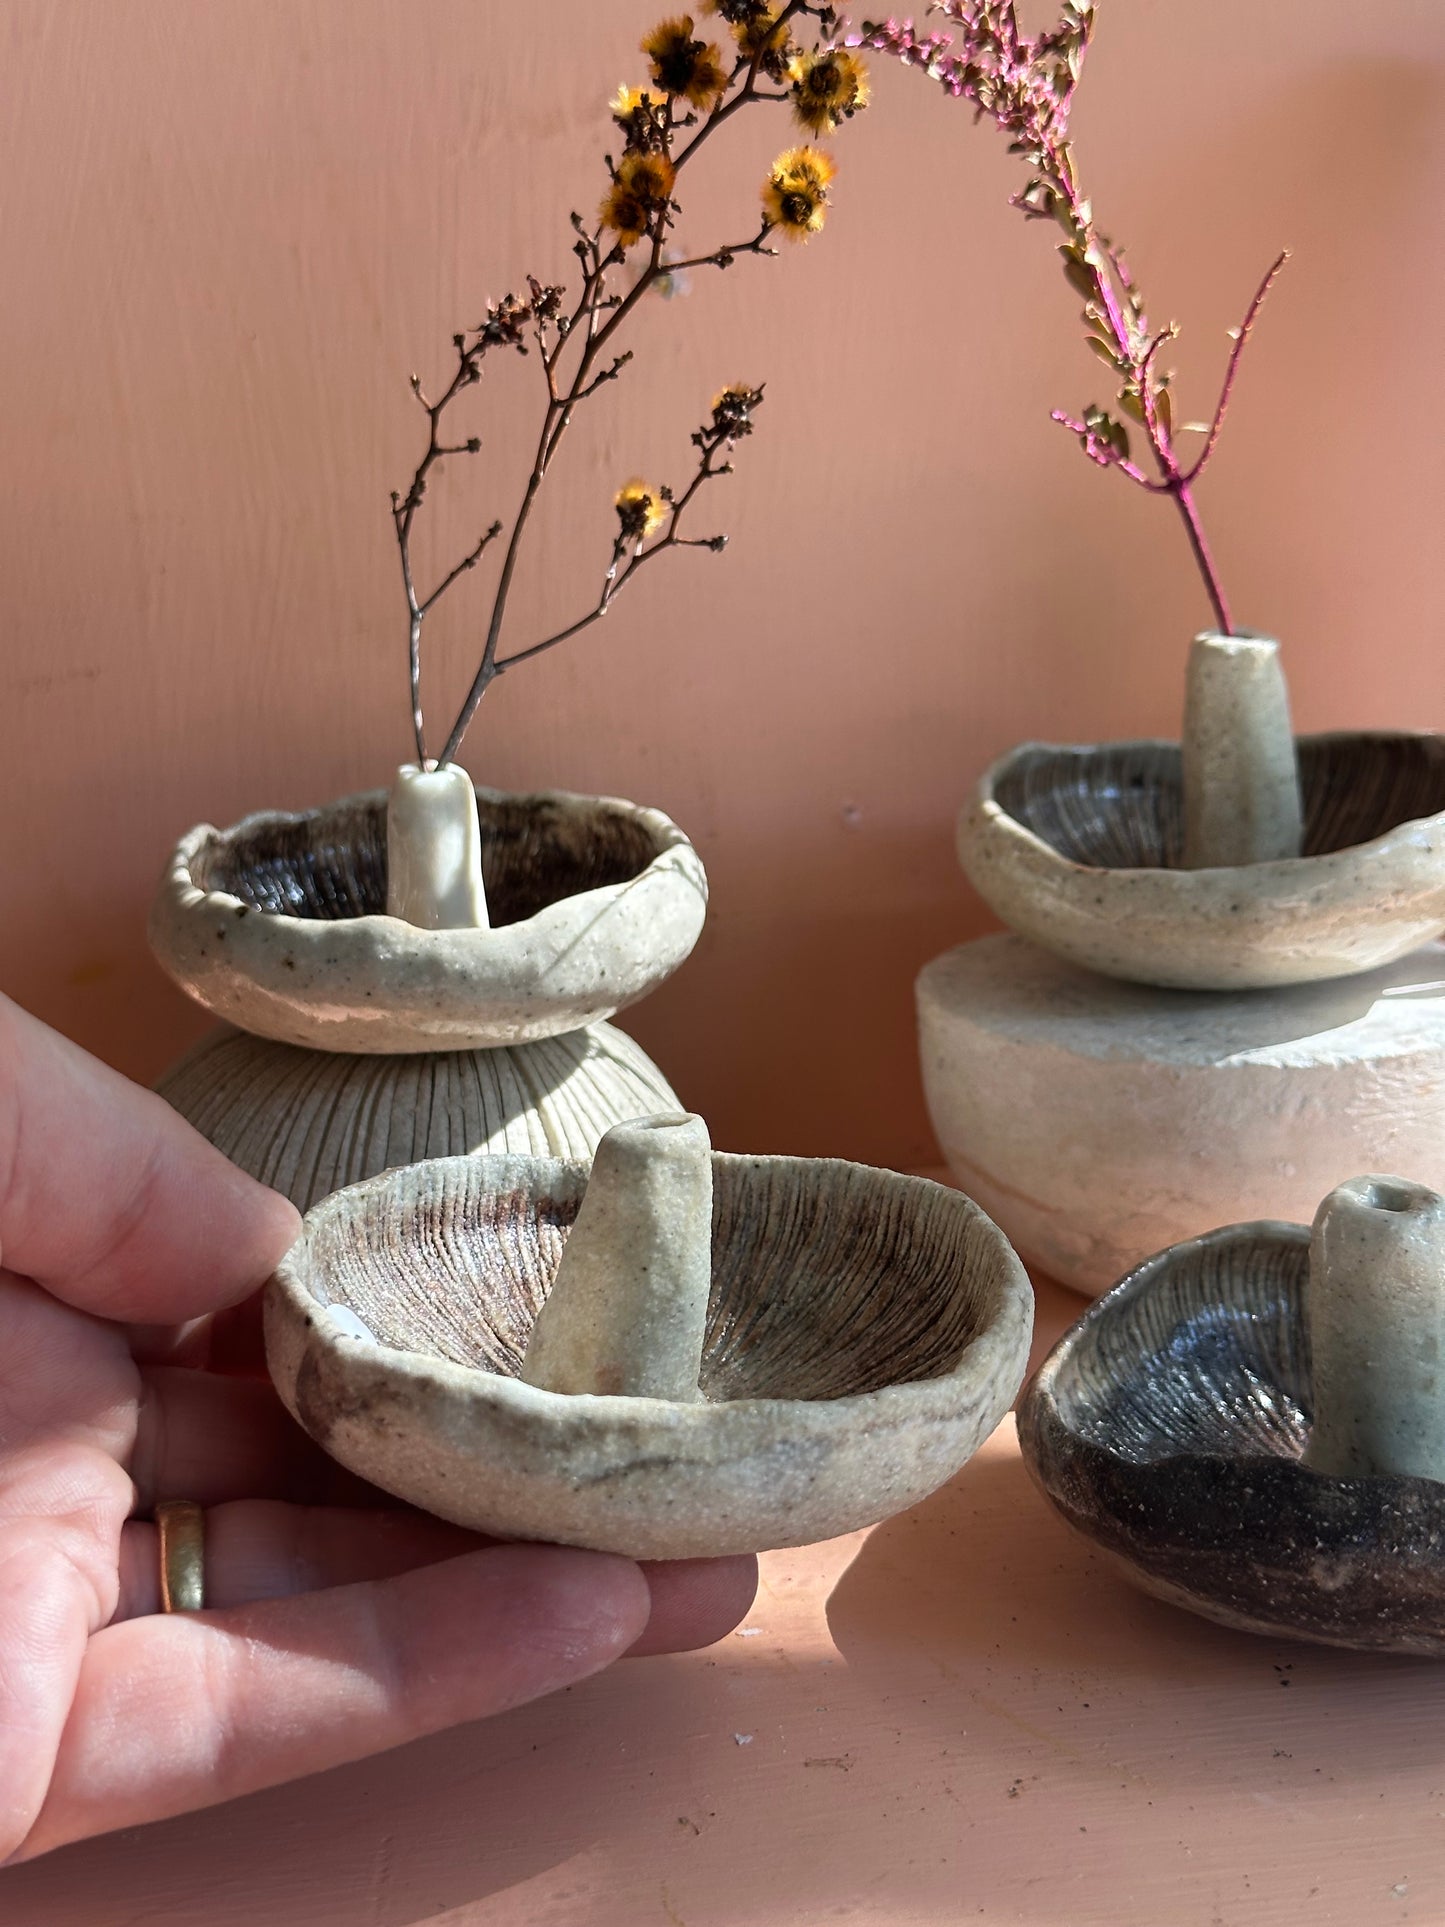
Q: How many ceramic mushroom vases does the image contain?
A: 4